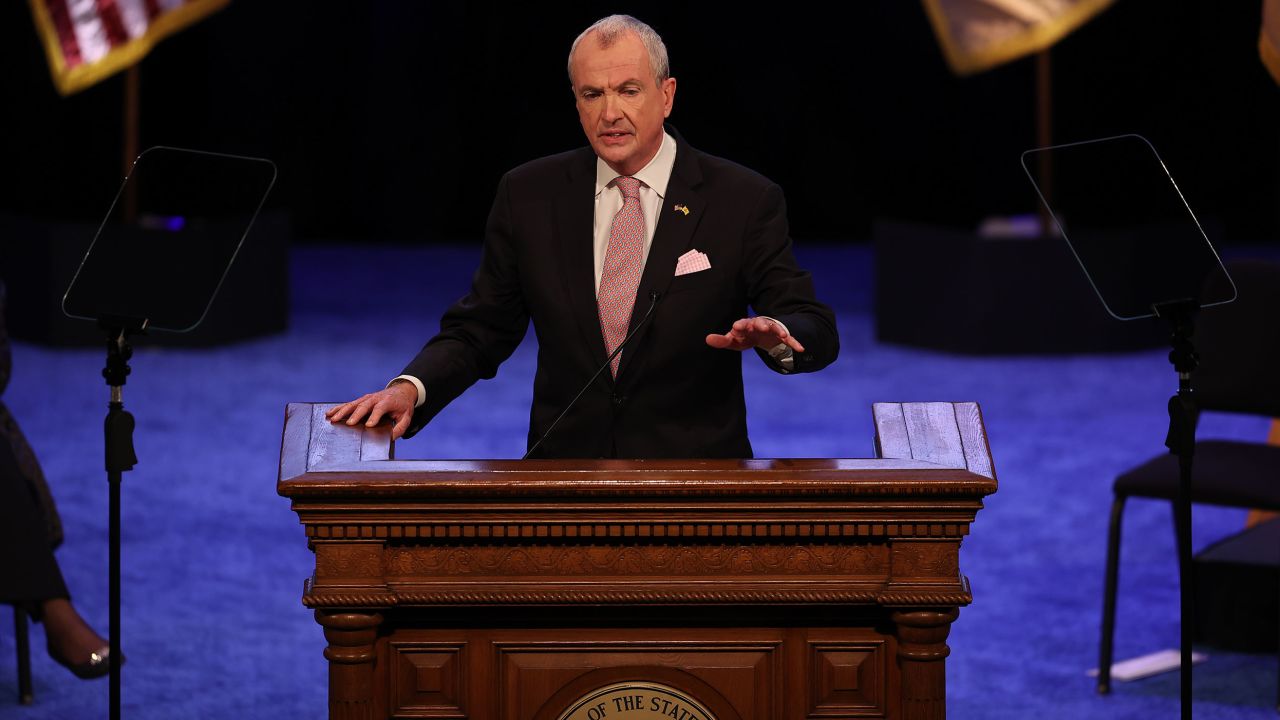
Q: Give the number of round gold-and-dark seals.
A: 1